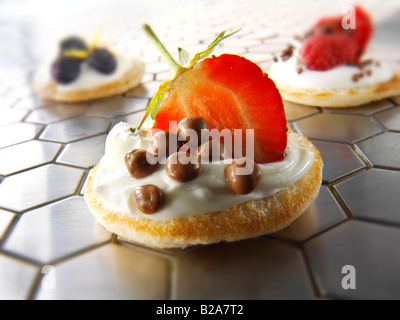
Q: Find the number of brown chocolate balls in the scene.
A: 7